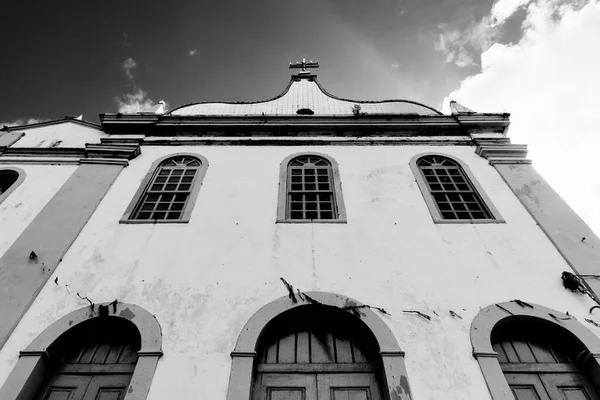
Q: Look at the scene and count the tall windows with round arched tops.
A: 3